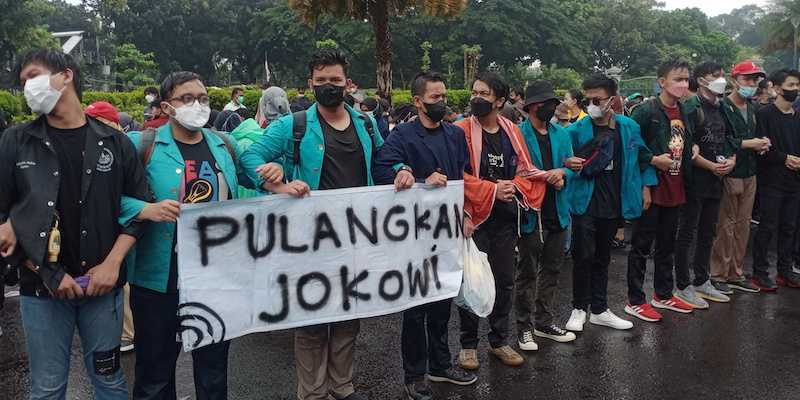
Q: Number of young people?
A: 11